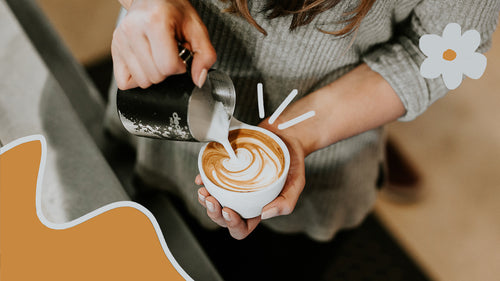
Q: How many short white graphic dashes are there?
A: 3